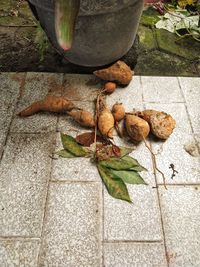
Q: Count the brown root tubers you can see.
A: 8